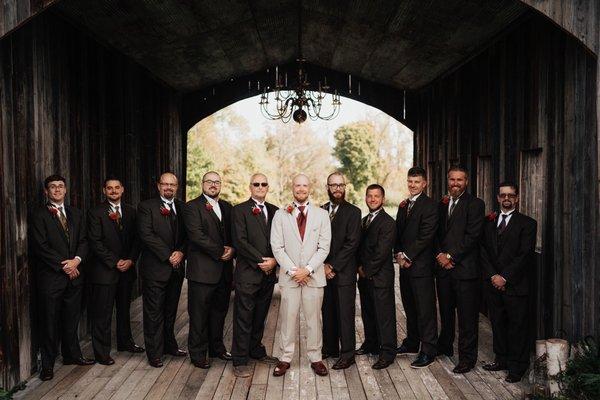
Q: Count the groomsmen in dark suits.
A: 10